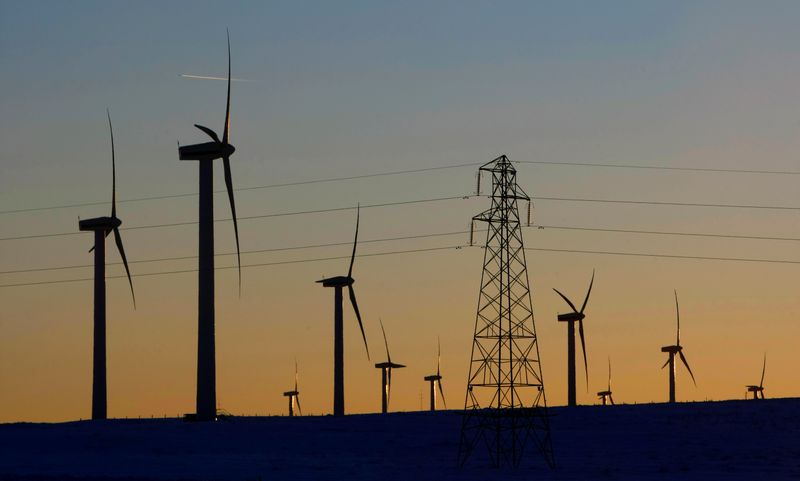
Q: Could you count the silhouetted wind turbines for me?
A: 10